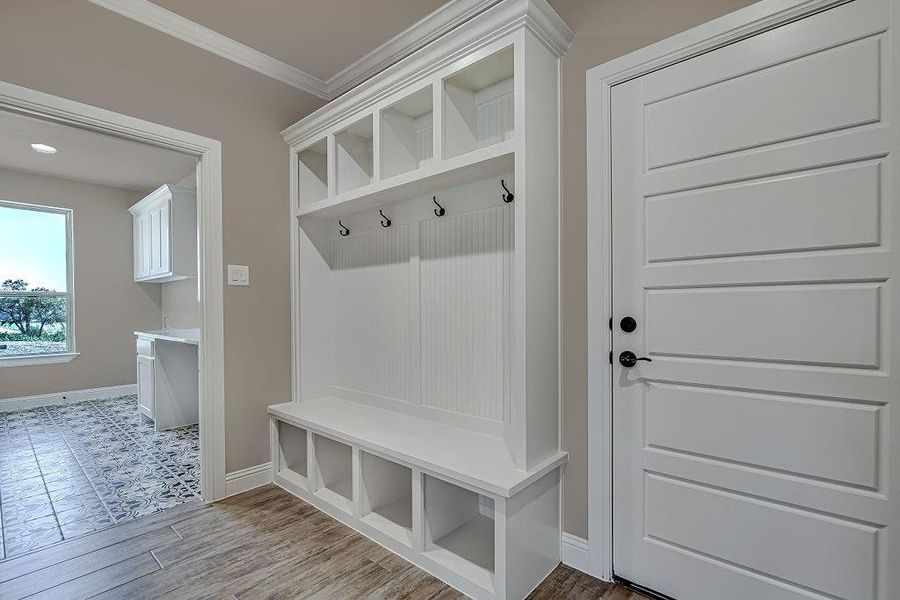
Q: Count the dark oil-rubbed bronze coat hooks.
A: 4